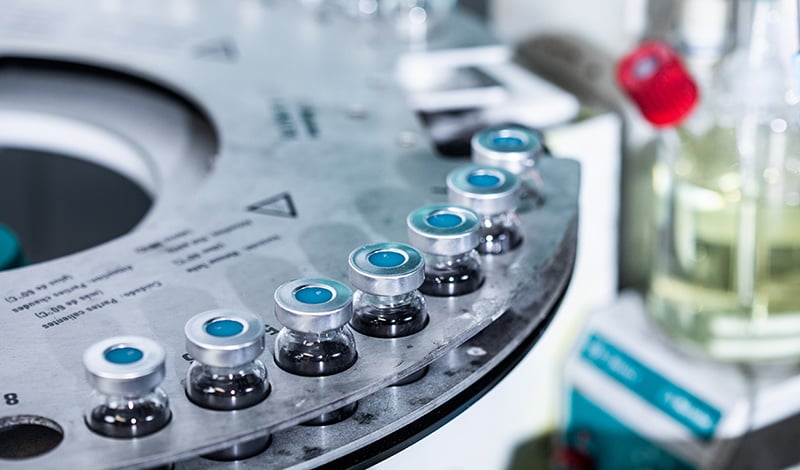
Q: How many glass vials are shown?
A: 7